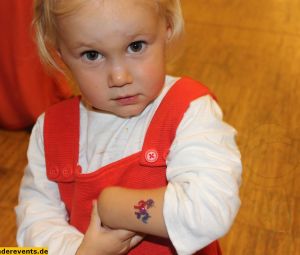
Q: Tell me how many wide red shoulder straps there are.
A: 2